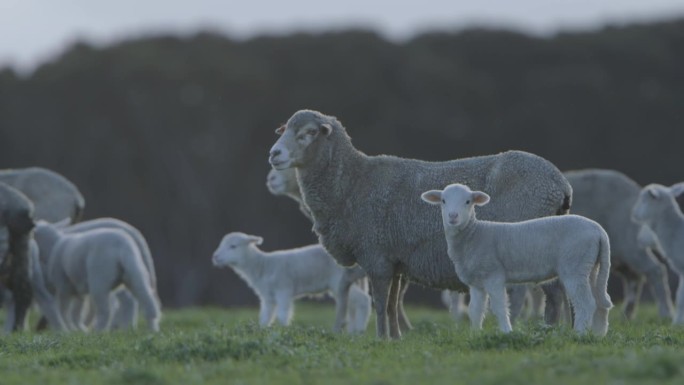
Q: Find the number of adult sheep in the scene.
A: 5